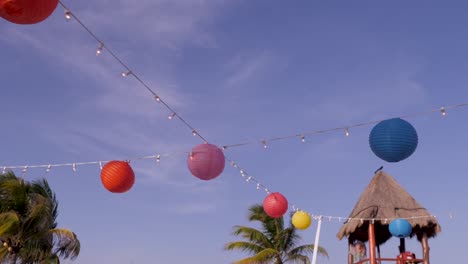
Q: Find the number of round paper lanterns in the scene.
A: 7